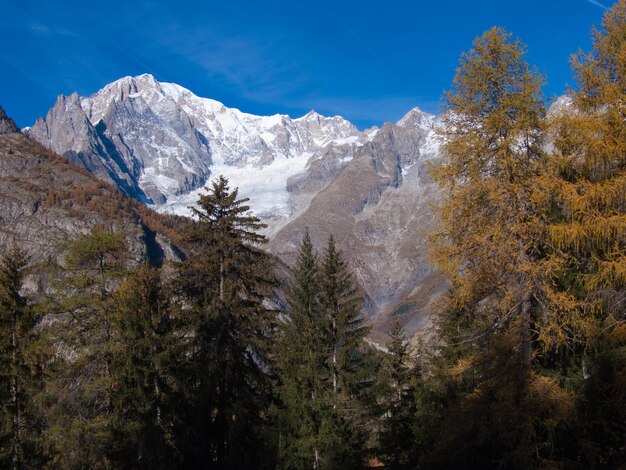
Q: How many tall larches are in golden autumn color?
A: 2